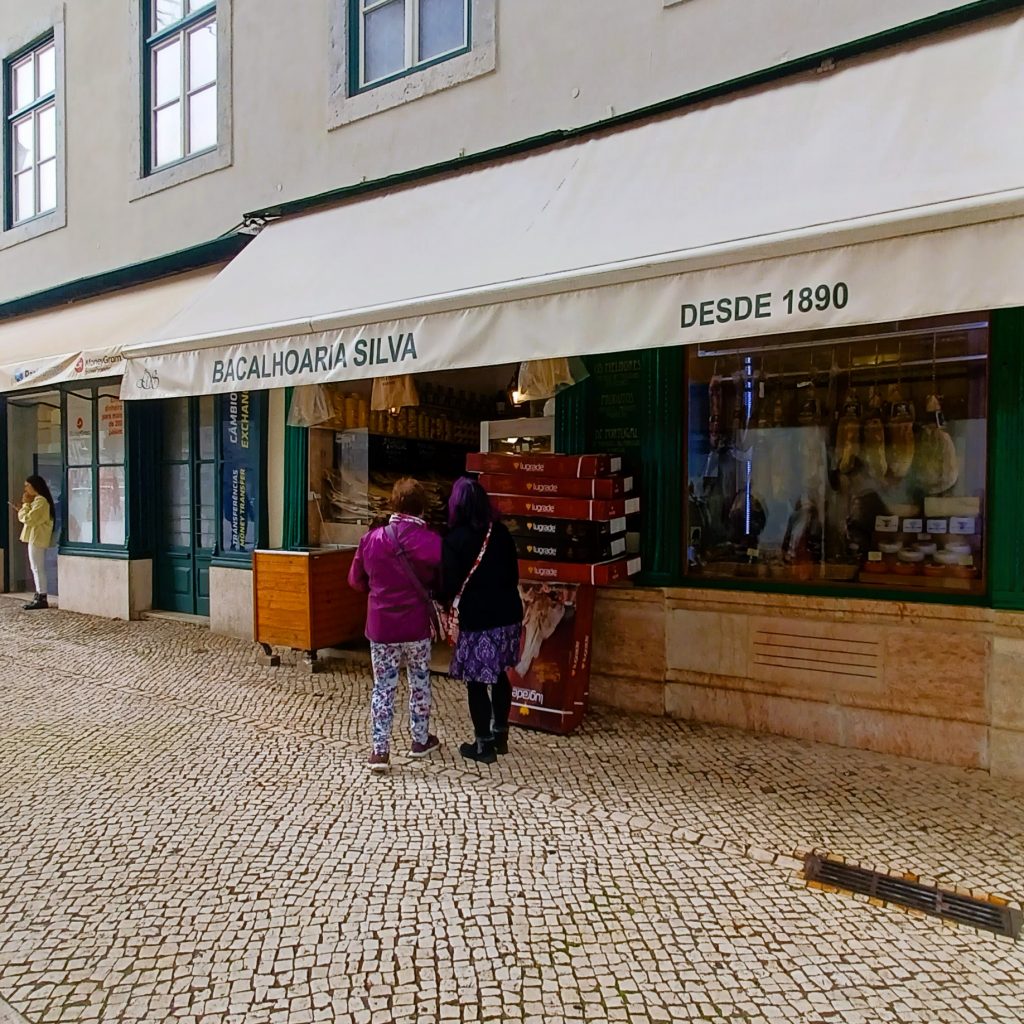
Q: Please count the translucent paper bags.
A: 3